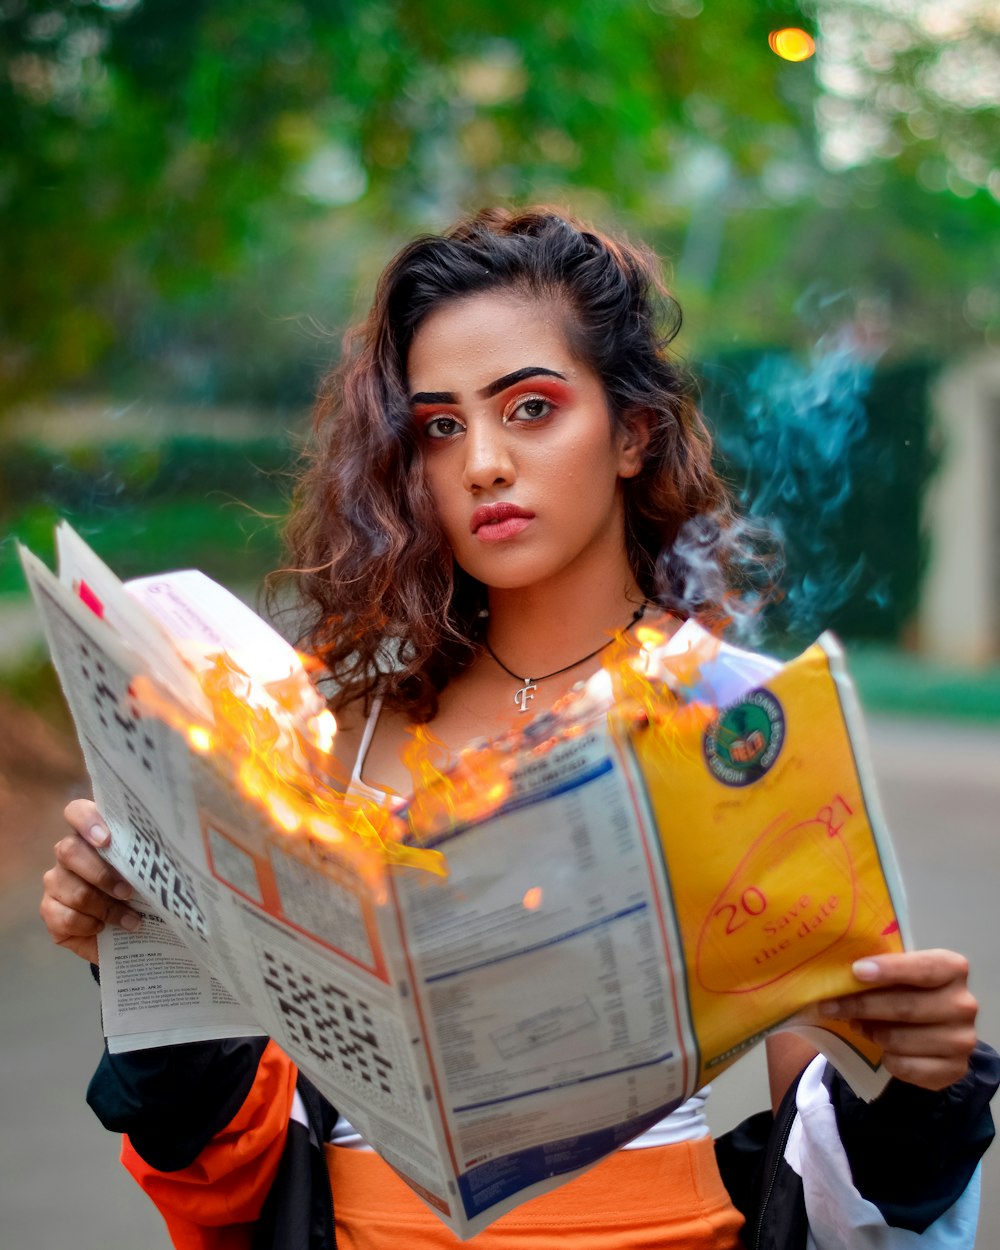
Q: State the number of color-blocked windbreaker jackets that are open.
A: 1